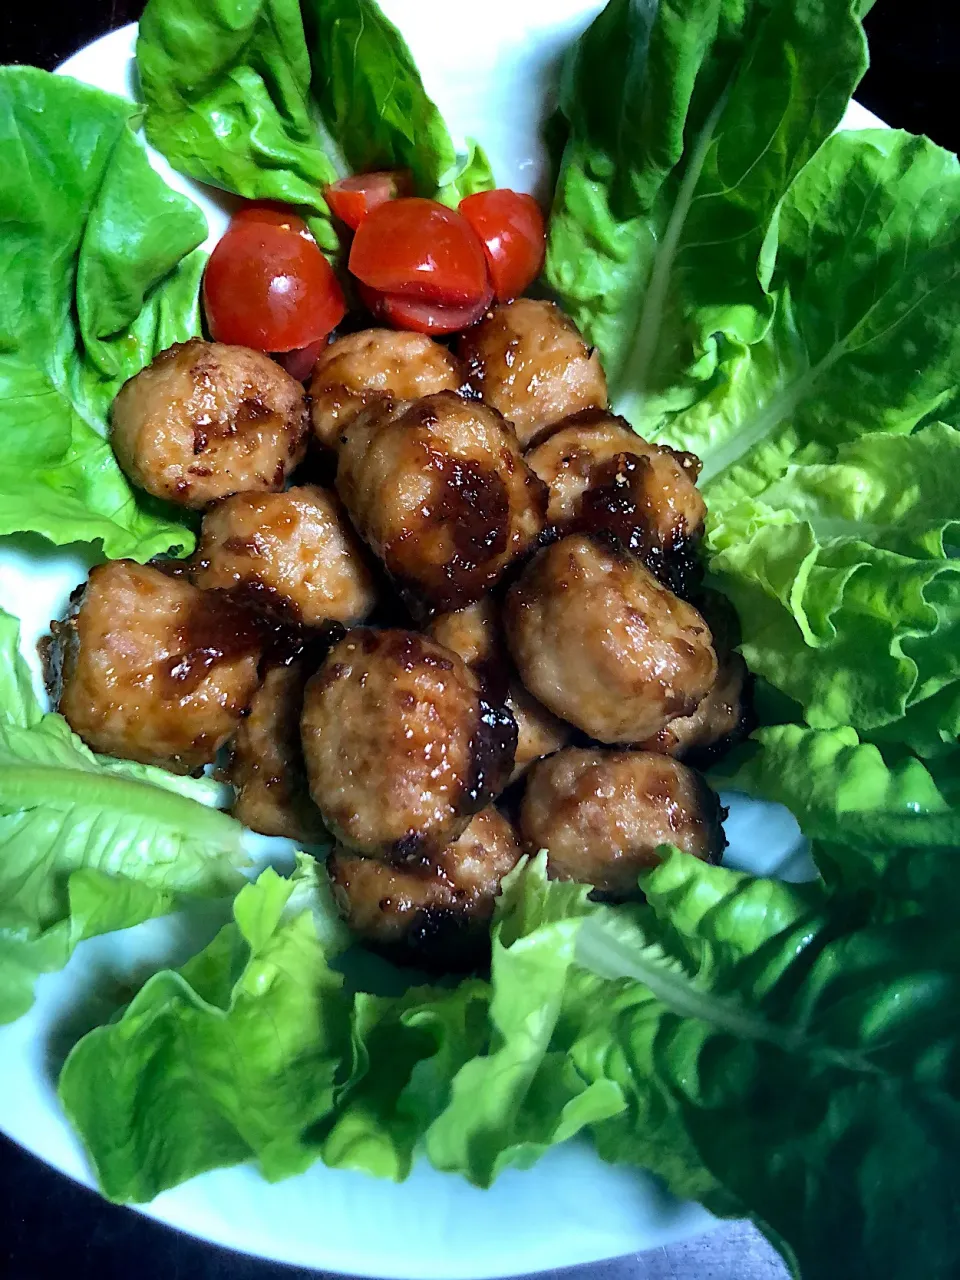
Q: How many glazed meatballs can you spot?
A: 14